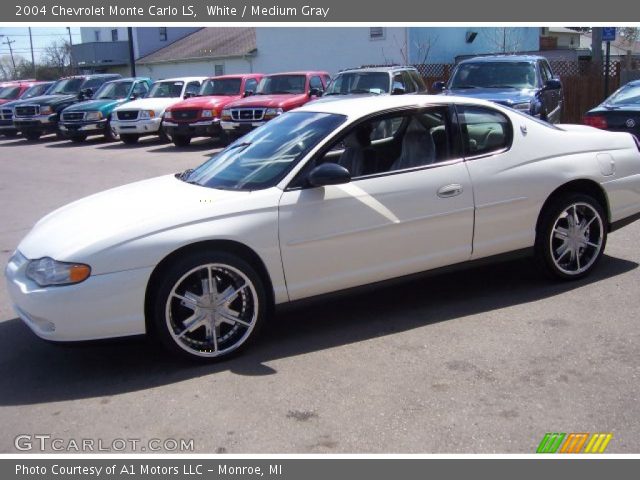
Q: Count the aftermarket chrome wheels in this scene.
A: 2